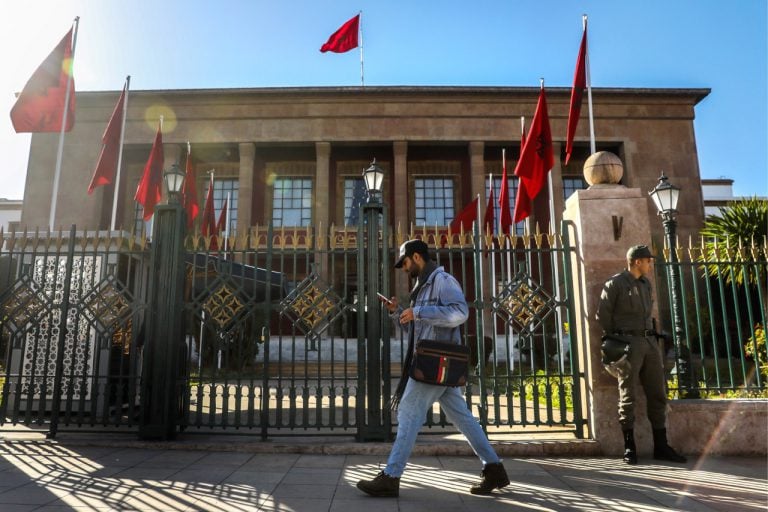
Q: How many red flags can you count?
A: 13